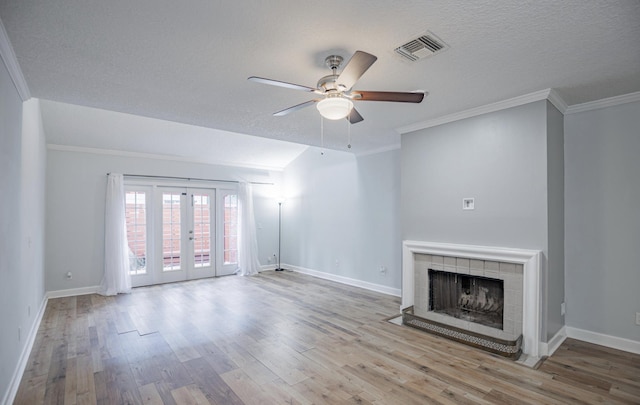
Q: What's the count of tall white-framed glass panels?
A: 4